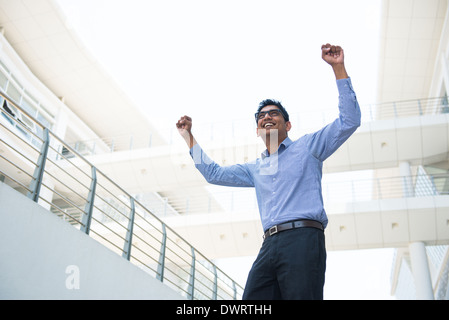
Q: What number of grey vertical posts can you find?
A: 7